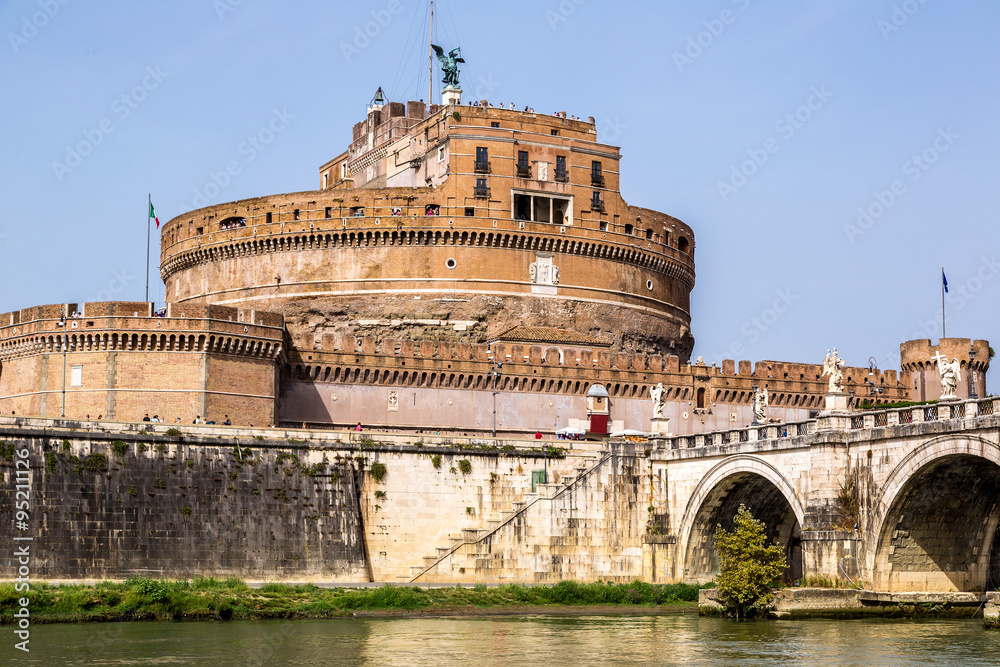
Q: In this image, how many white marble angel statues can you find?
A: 4